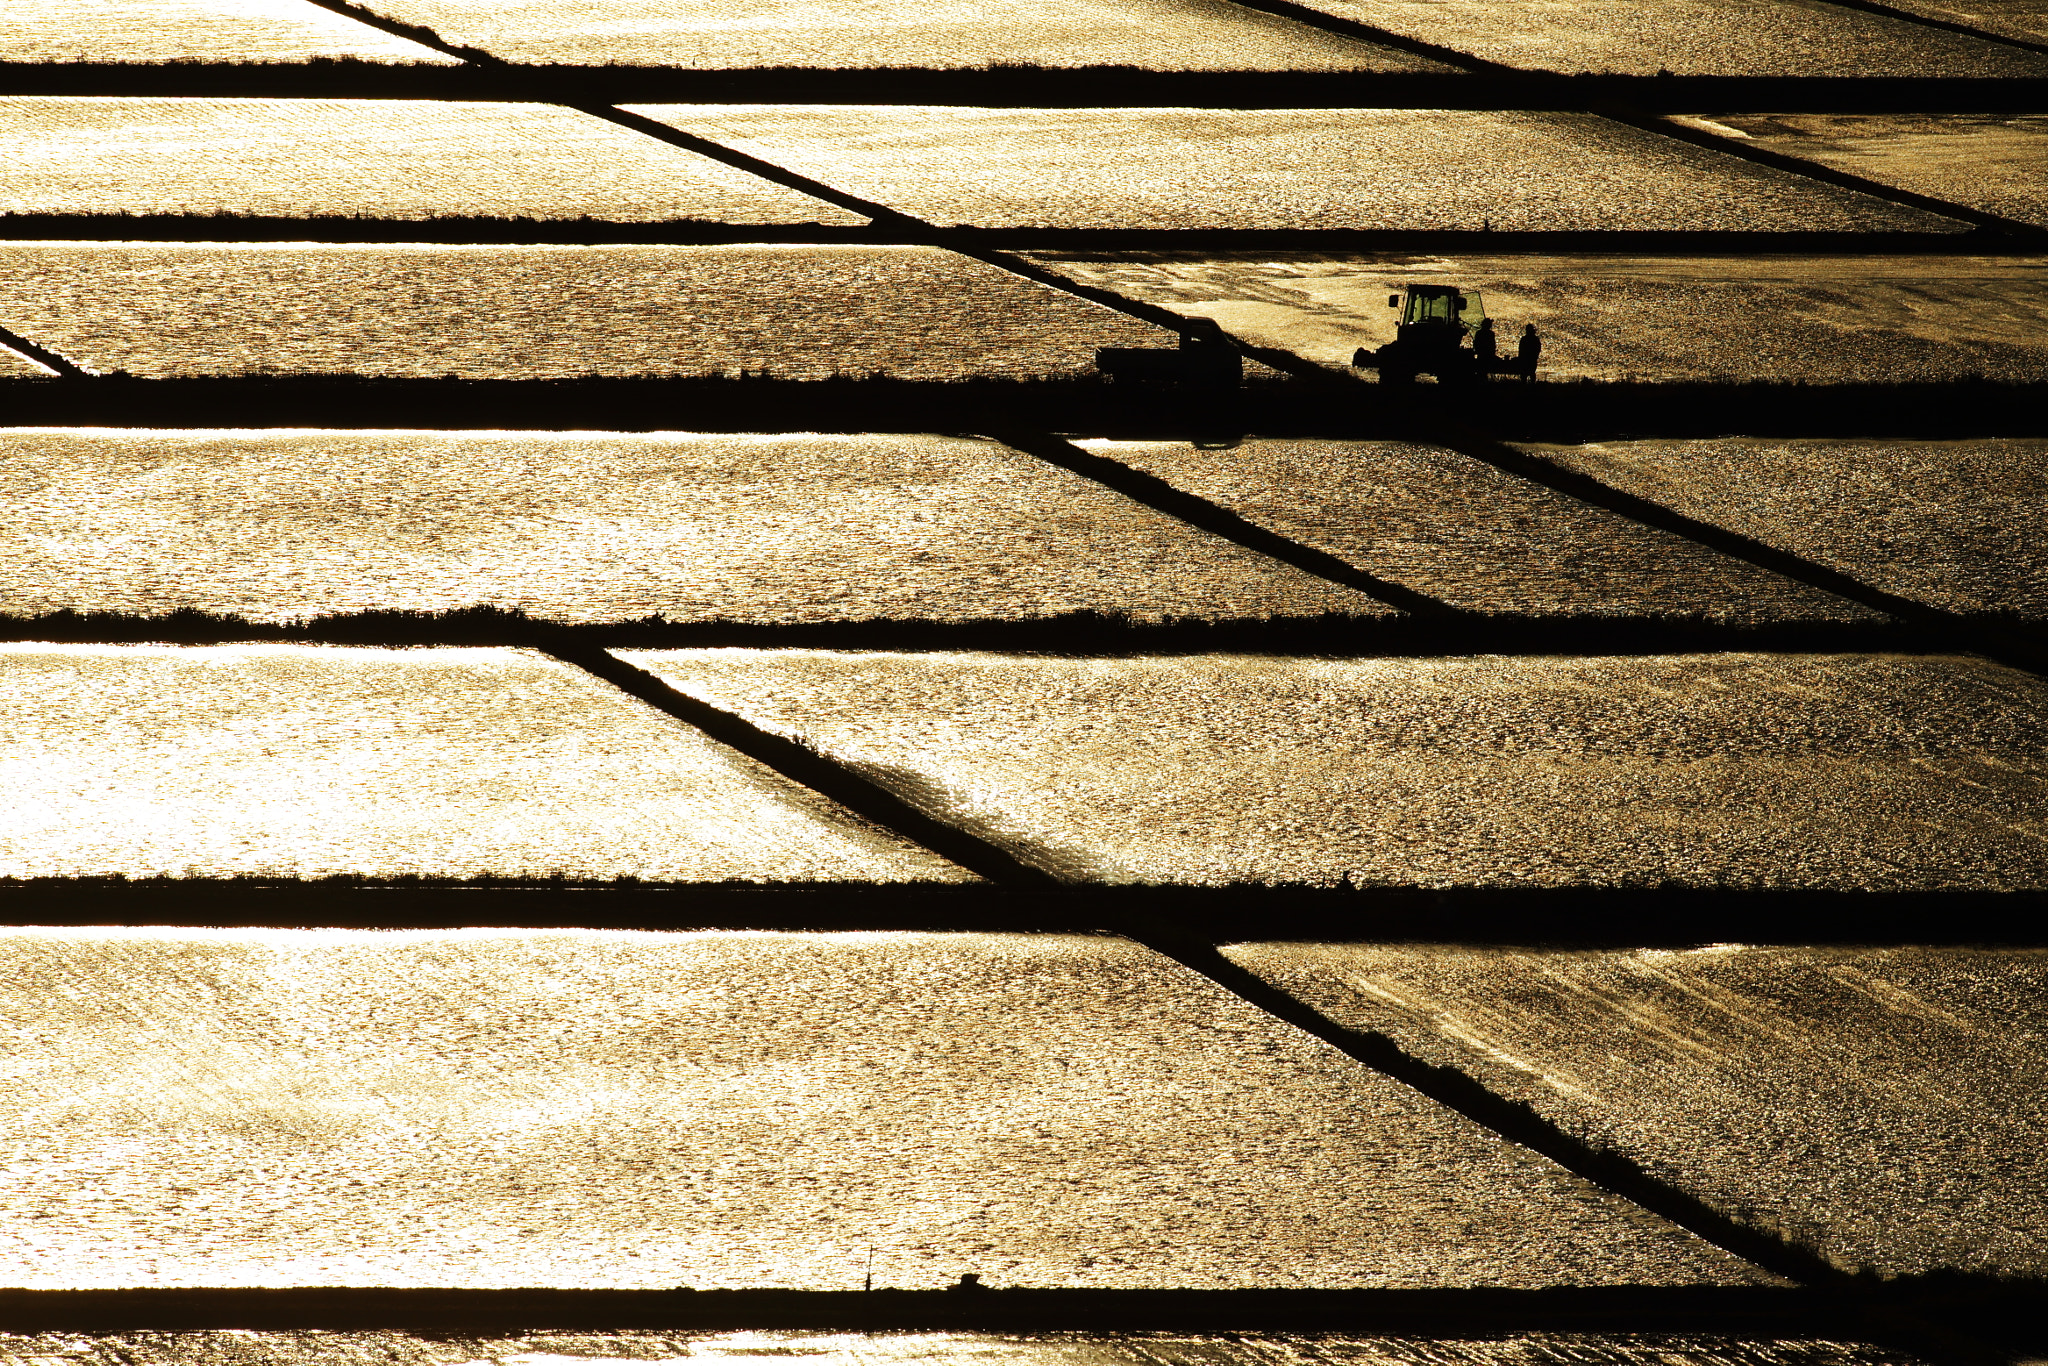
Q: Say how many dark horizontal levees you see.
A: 6